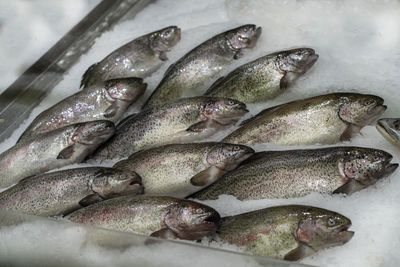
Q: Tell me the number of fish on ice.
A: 13